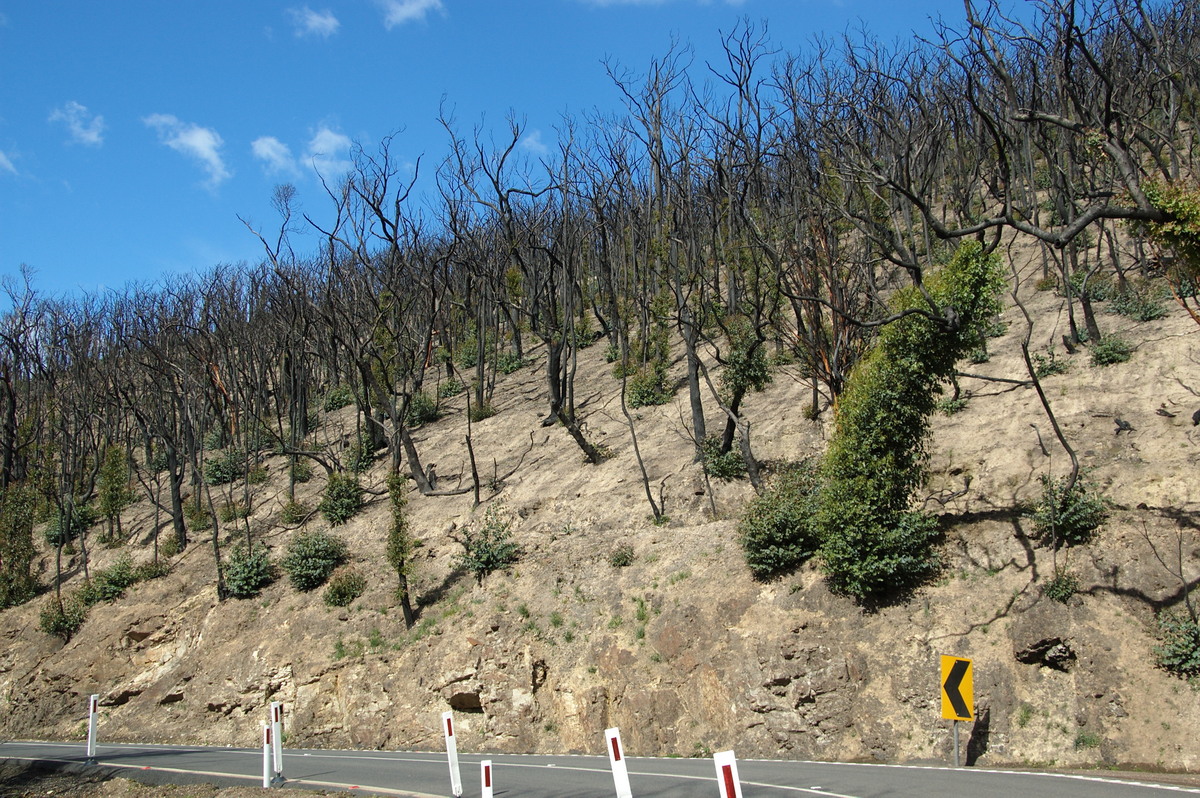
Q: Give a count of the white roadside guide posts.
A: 7